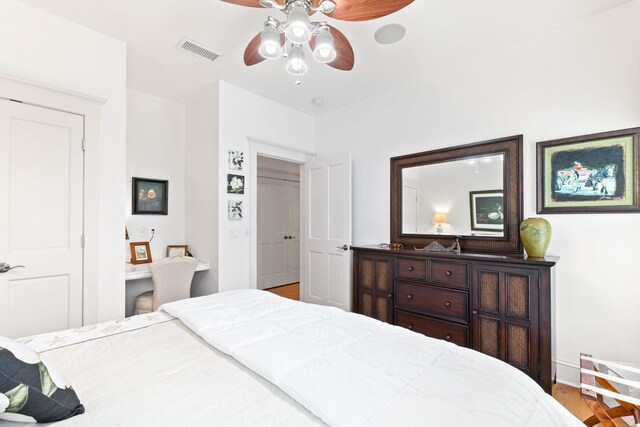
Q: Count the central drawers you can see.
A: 4